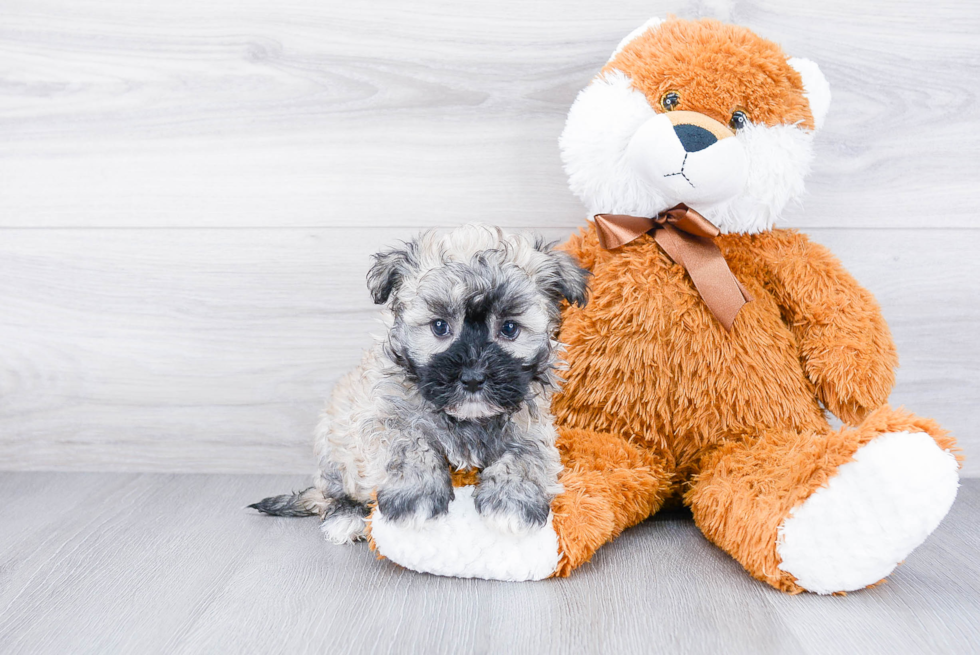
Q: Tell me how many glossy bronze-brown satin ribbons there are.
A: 1